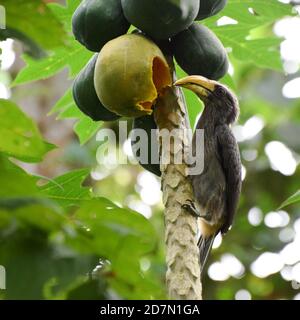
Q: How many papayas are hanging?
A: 7